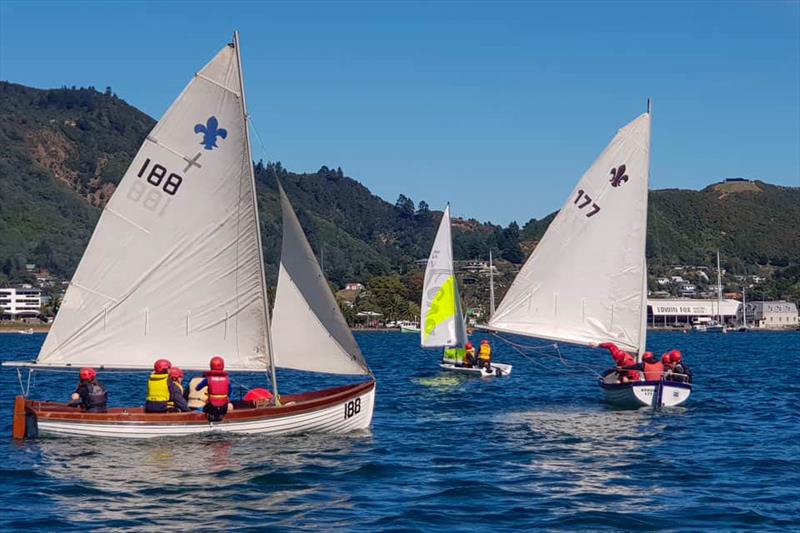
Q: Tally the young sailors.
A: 11